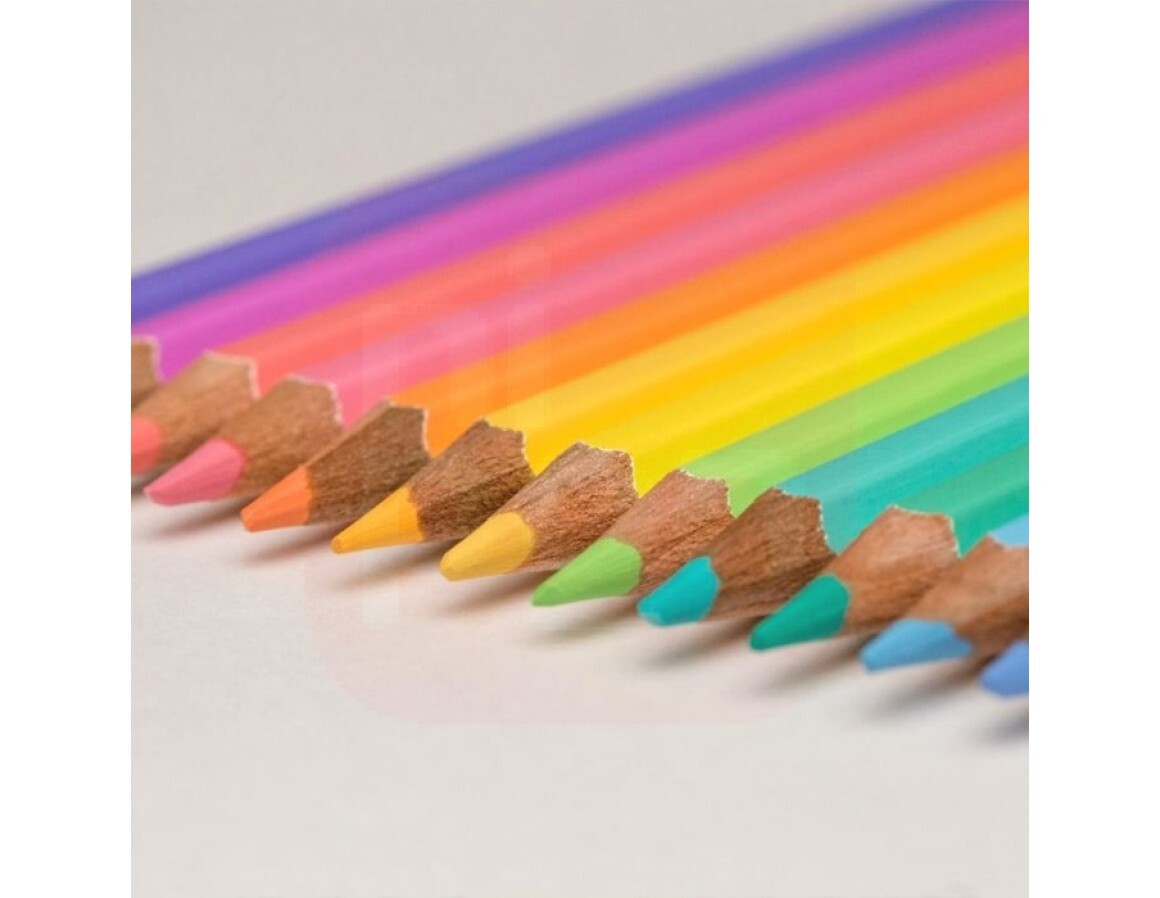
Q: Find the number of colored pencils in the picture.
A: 12